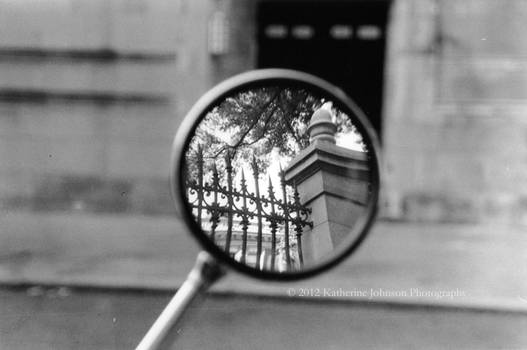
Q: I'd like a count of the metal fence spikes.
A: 8